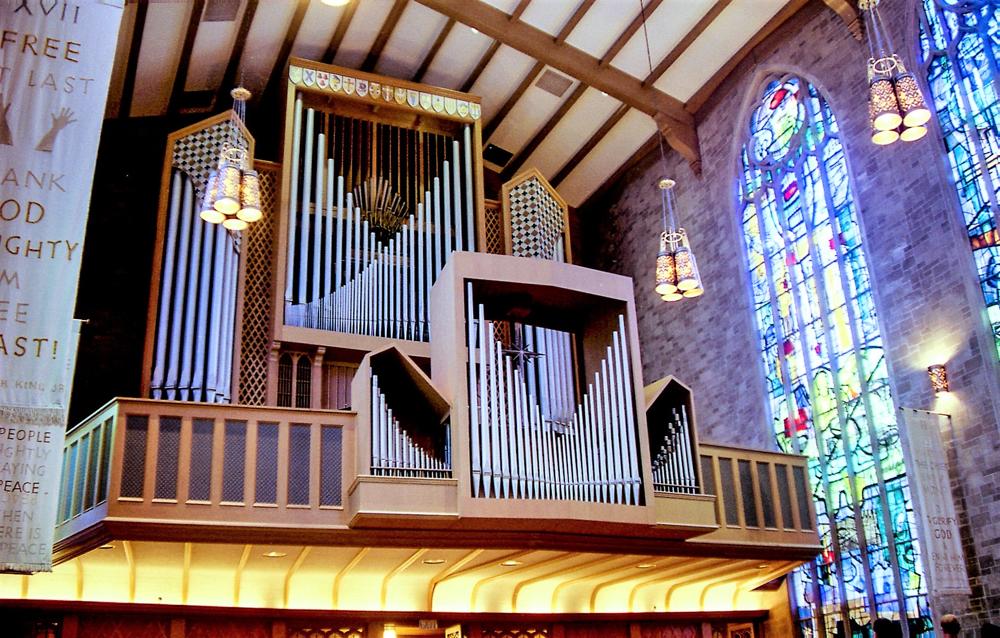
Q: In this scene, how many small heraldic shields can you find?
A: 15